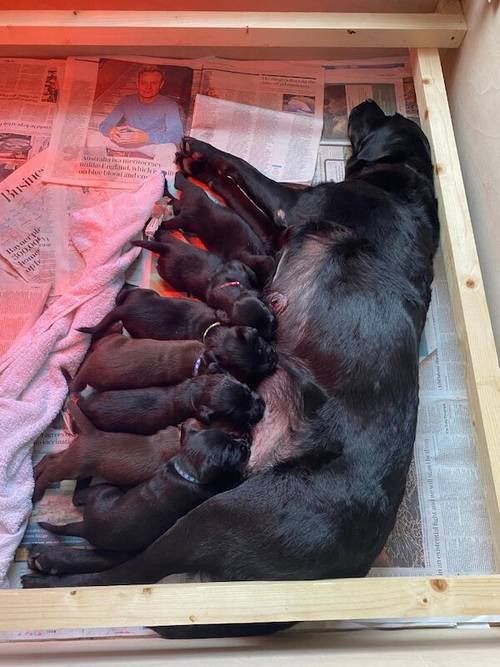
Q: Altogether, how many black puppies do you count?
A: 5